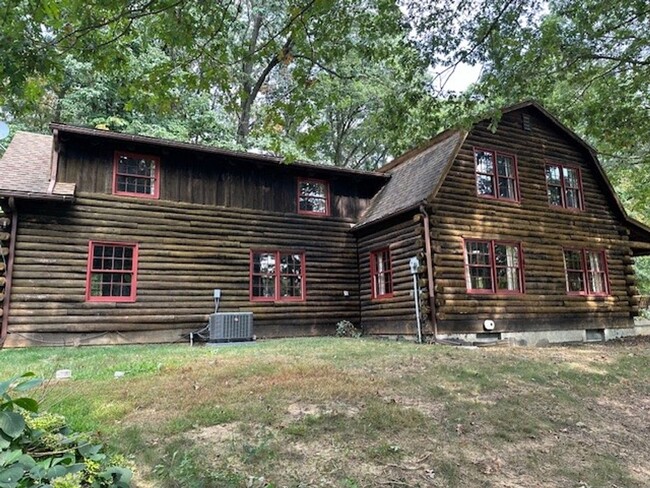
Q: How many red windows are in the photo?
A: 9